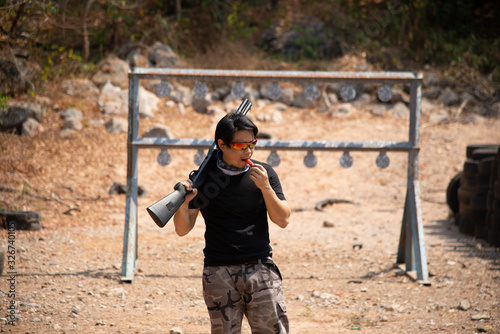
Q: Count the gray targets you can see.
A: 13